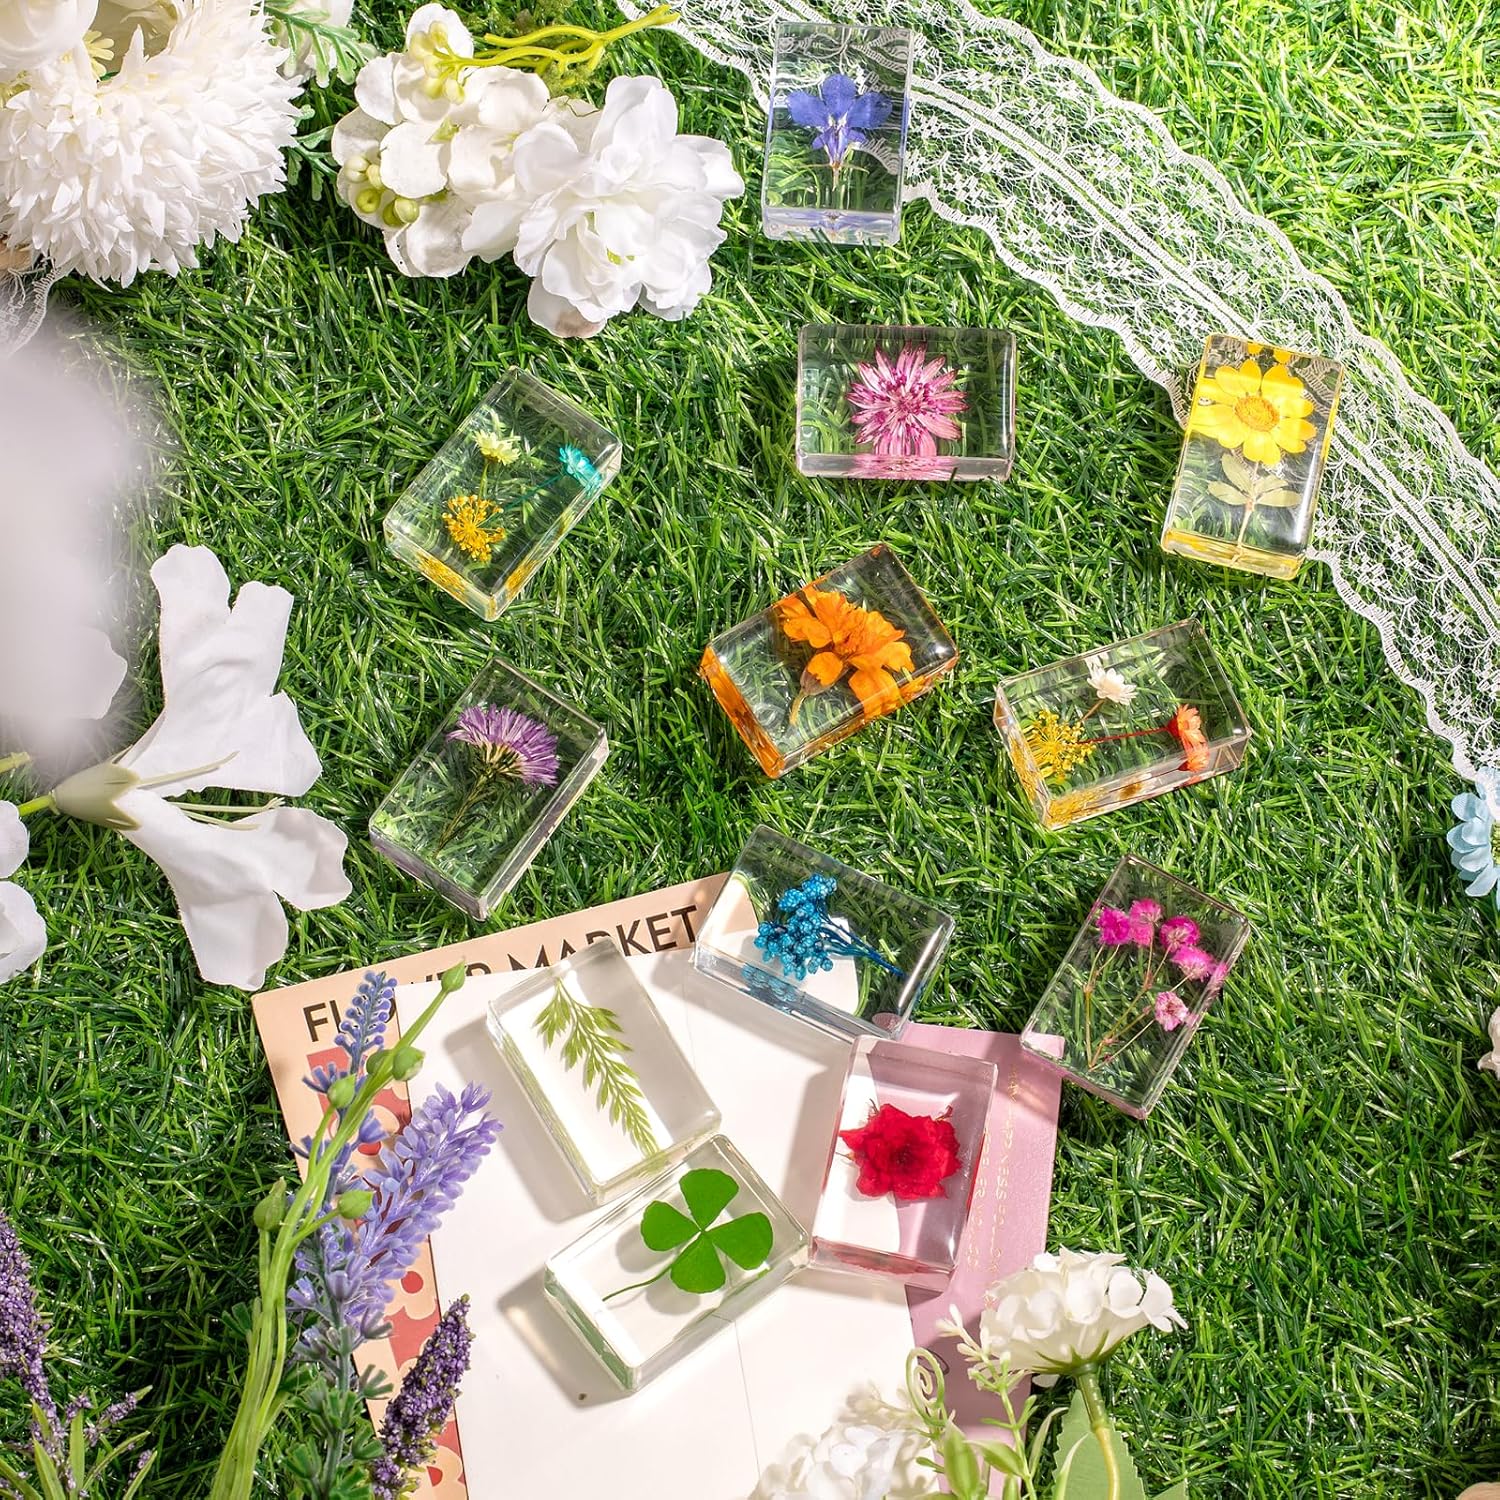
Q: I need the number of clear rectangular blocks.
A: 12